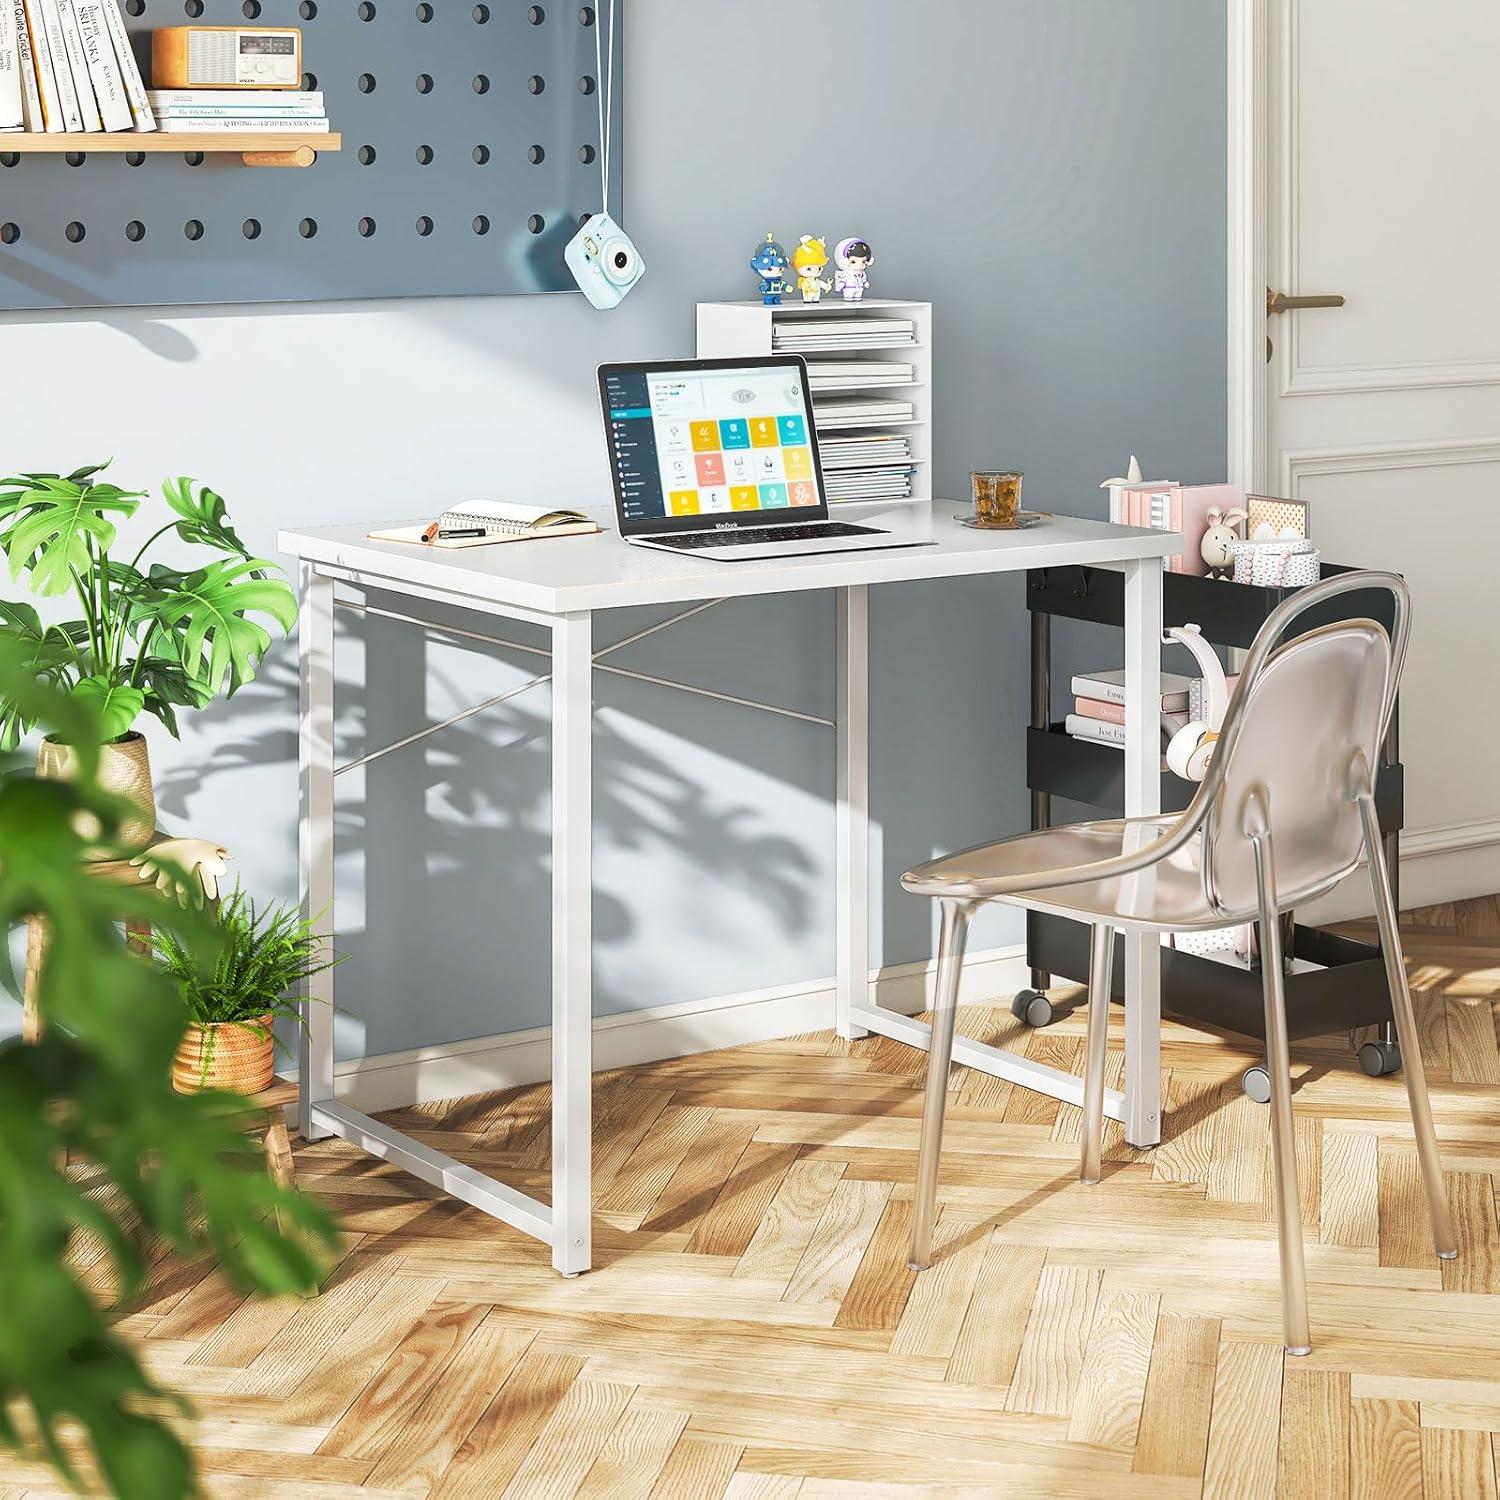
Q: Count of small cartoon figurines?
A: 3